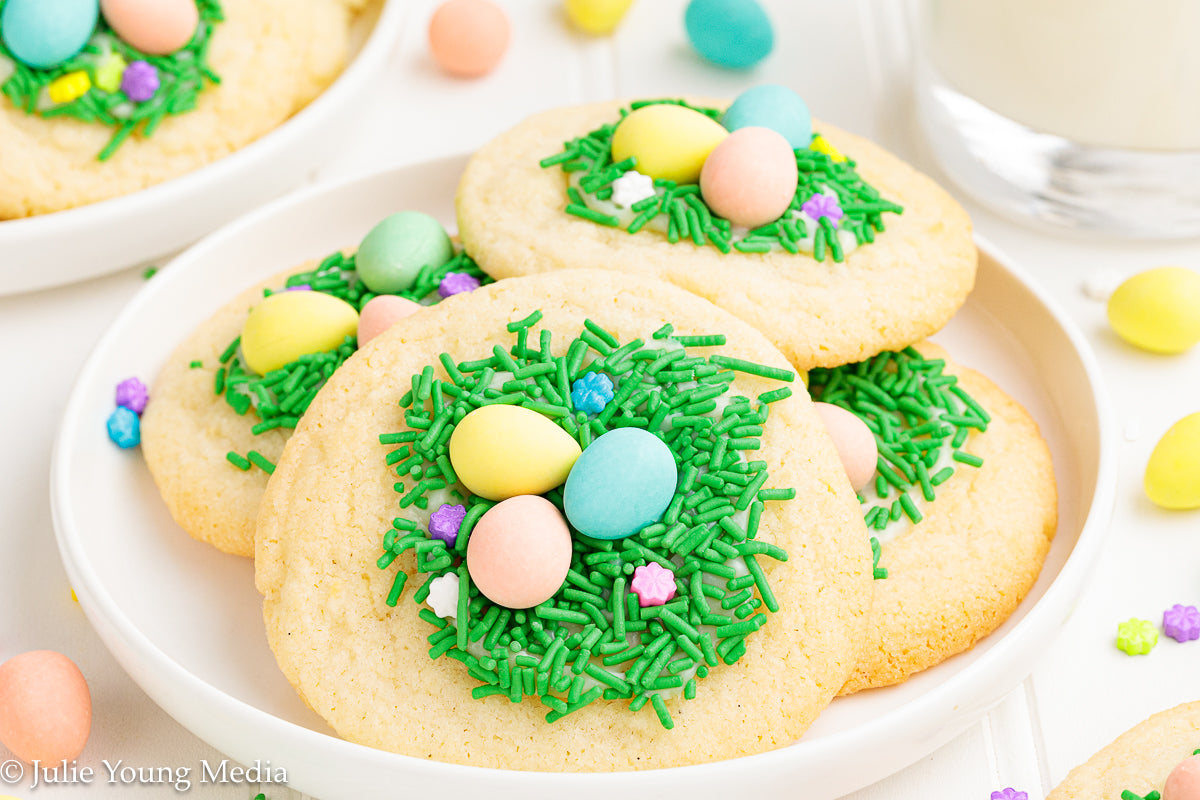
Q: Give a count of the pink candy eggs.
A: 8